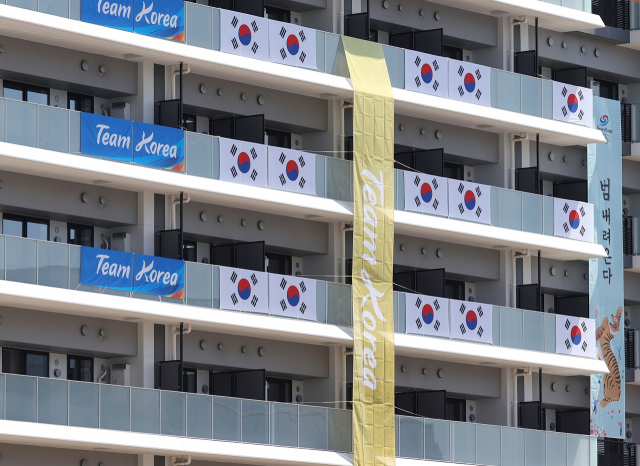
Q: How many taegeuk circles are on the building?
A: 15